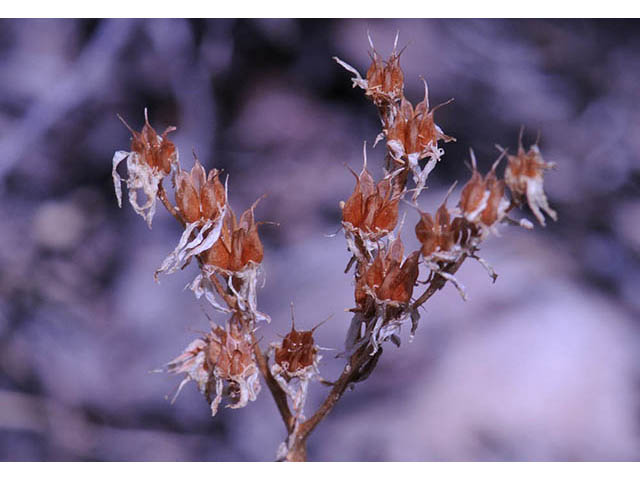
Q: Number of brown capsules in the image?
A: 12